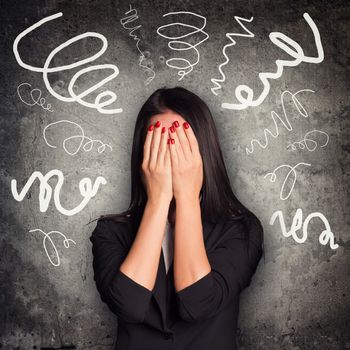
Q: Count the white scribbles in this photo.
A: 13